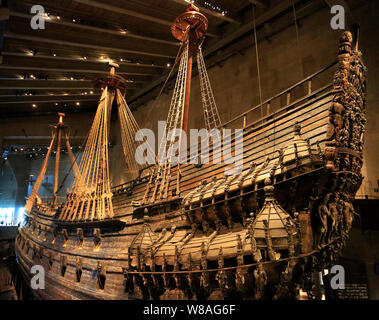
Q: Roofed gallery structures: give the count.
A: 2